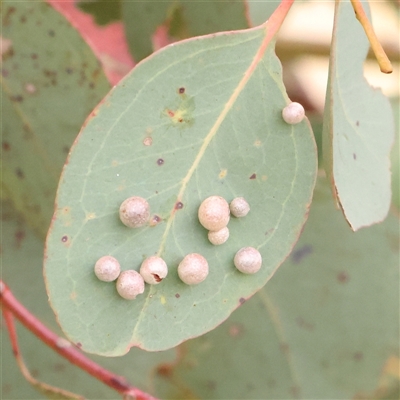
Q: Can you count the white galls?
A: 10